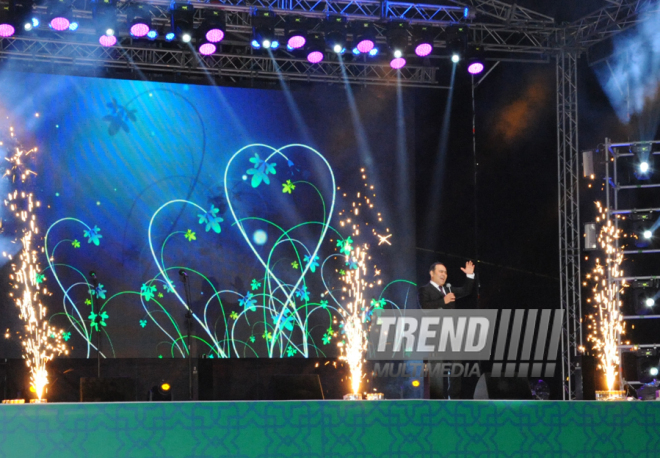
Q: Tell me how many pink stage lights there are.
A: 12